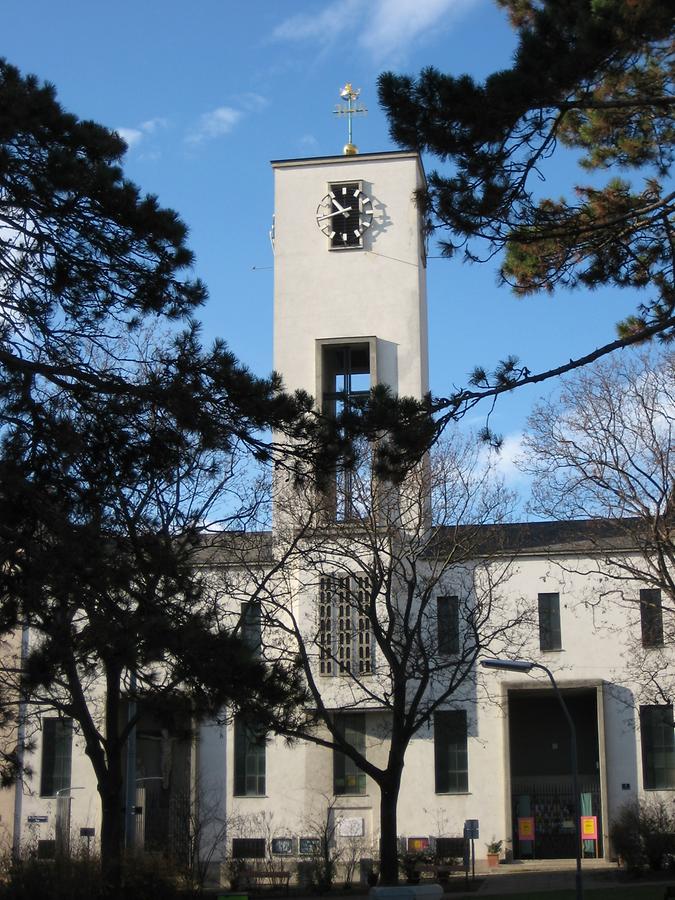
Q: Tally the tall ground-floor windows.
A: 5